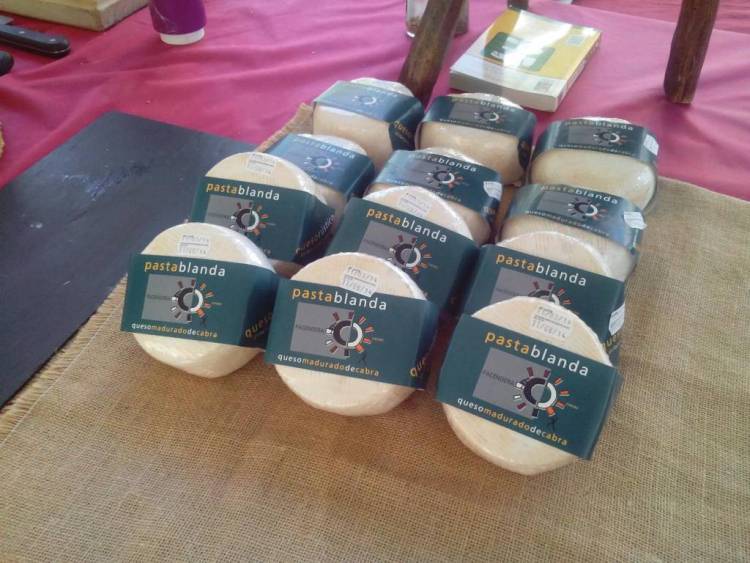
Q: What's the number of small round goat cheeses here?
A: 12